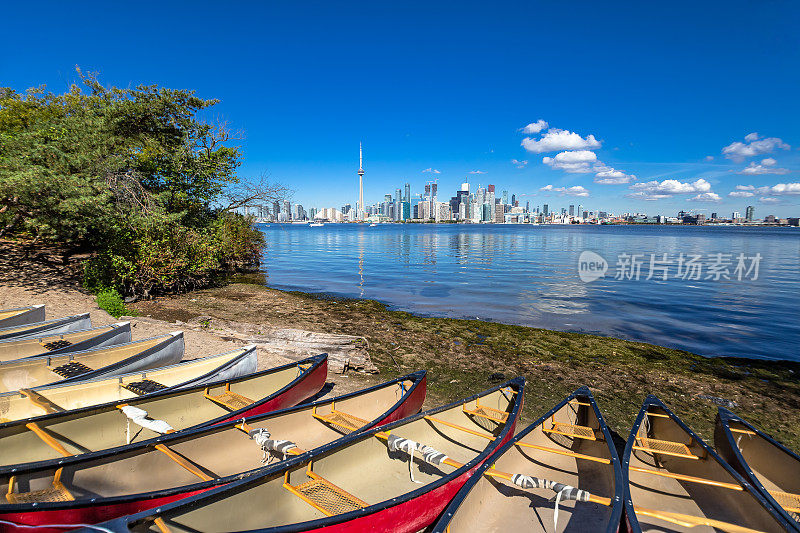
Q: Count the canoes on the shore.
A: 11